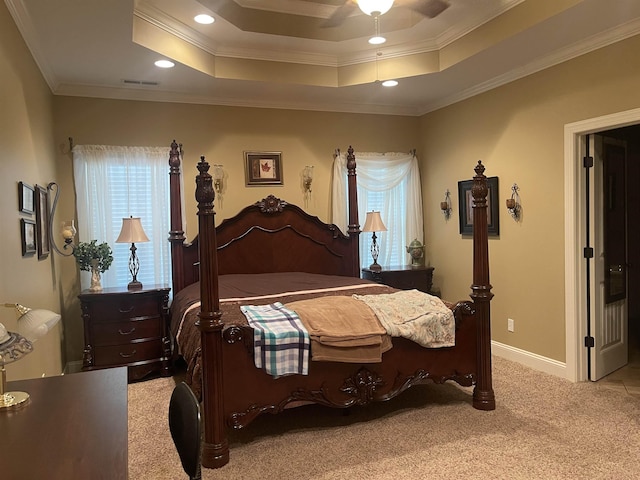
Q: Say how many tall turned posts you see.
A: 4